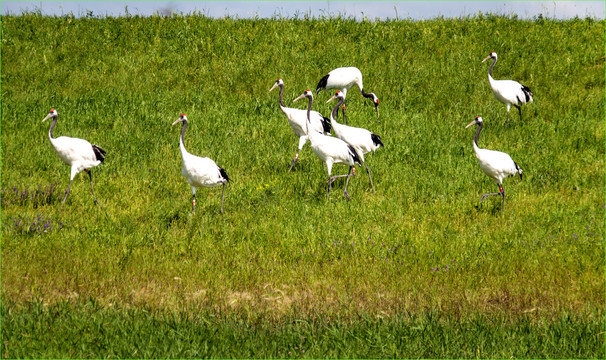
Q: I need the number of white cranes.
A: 8